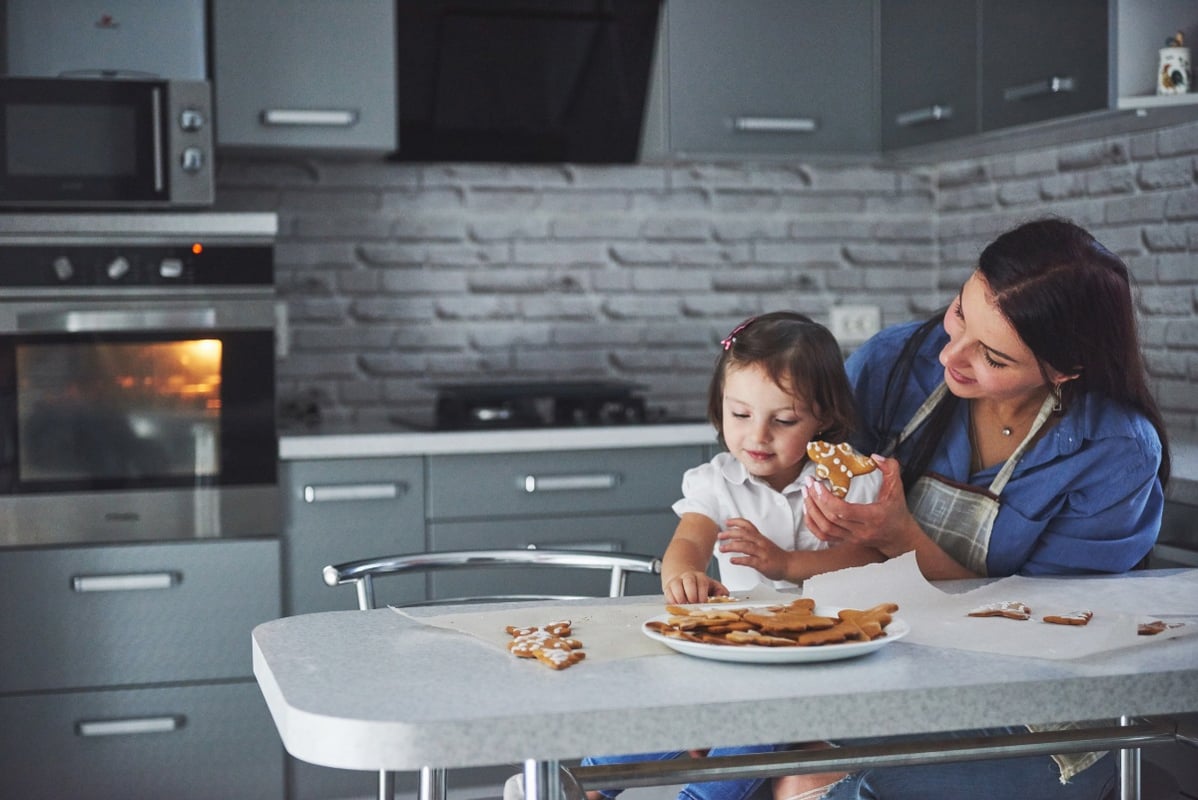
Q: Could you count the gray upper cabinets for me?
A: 4